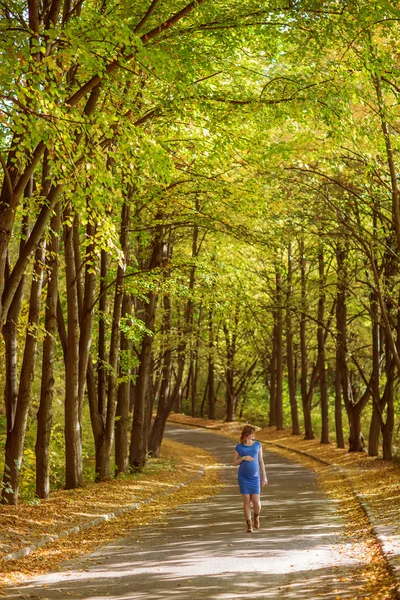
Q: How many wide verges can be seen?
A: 2